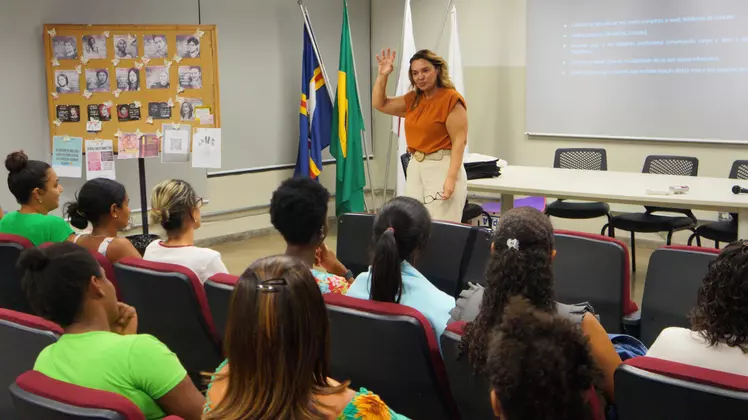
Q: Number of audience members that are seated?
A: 10